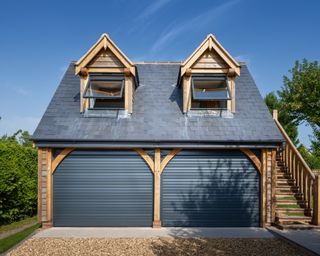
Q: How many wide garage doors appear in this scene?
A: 2